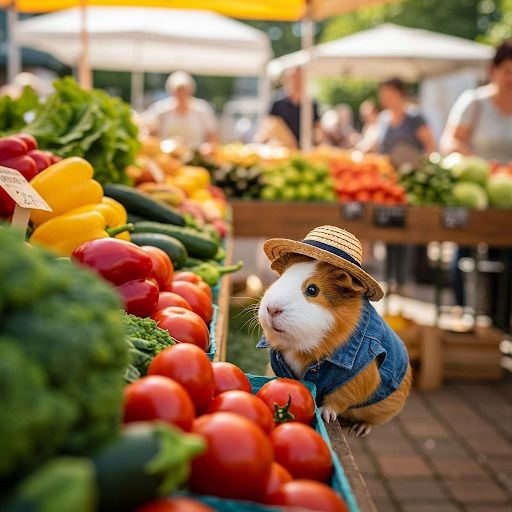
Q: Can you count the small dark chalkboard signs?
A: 3